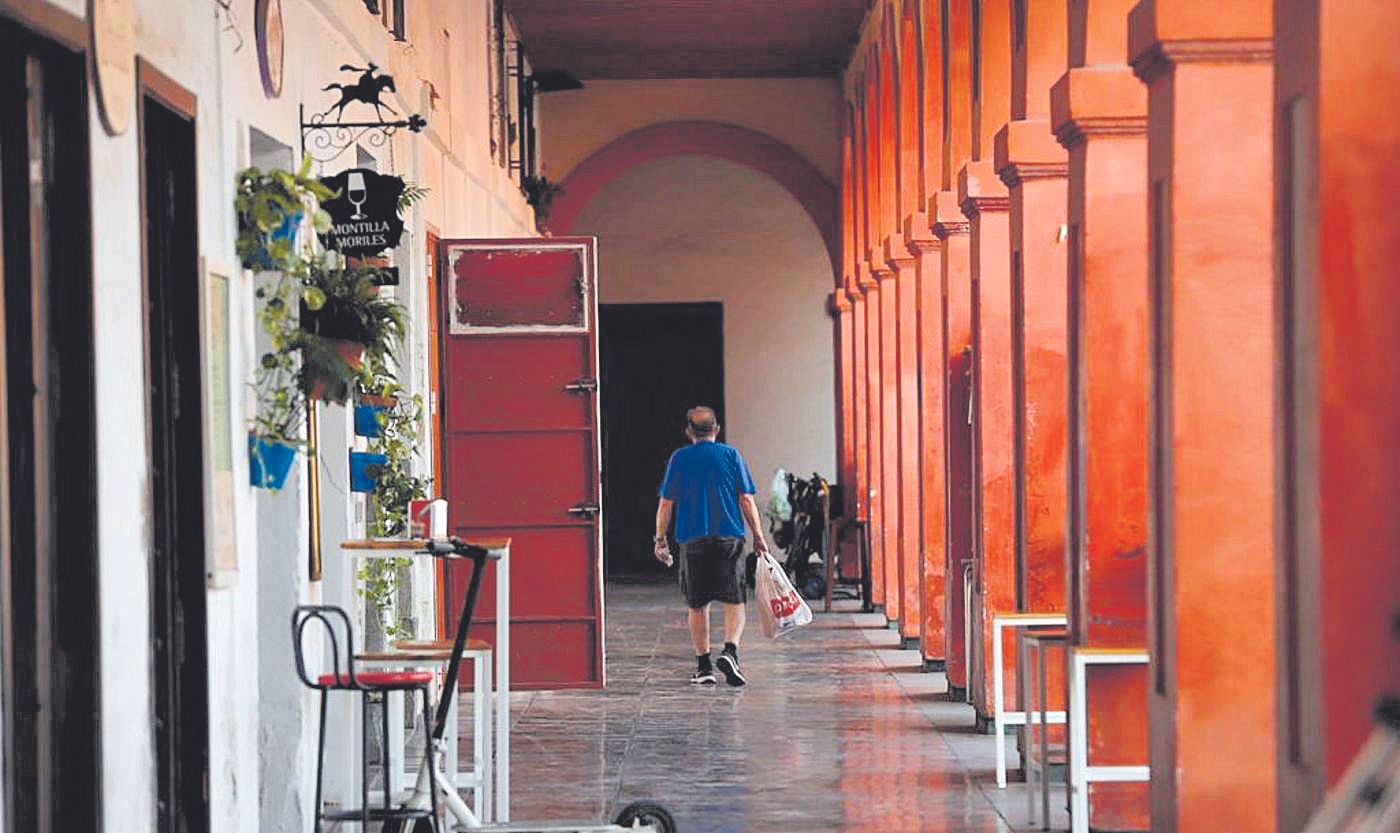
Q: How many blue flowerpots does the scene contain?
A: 4